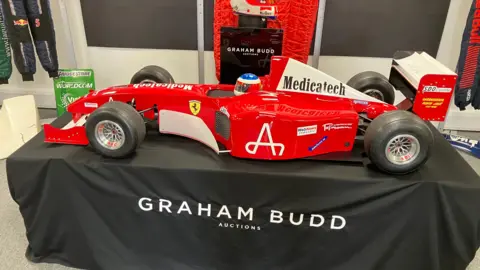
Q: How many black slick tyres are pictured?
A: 4